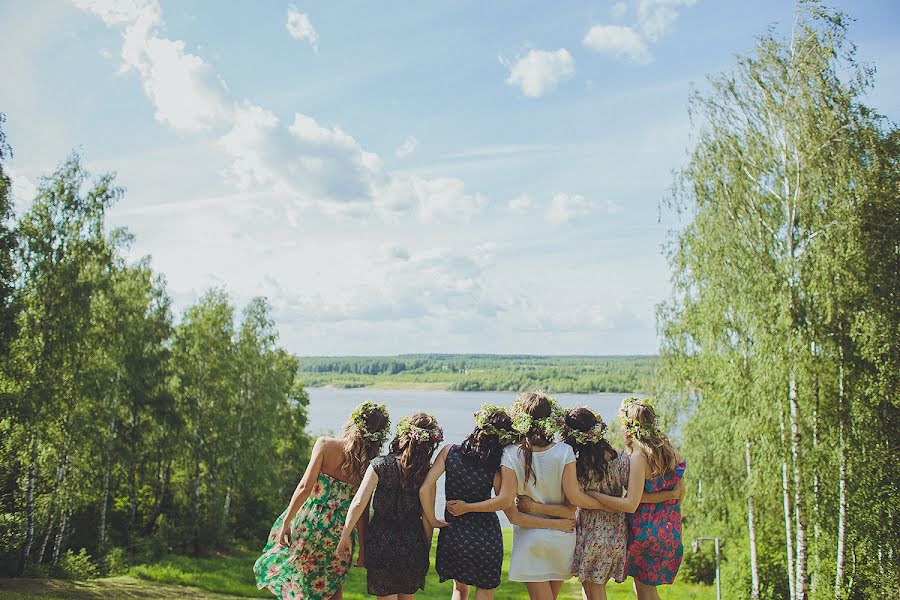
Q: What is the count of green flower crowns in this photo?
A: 6